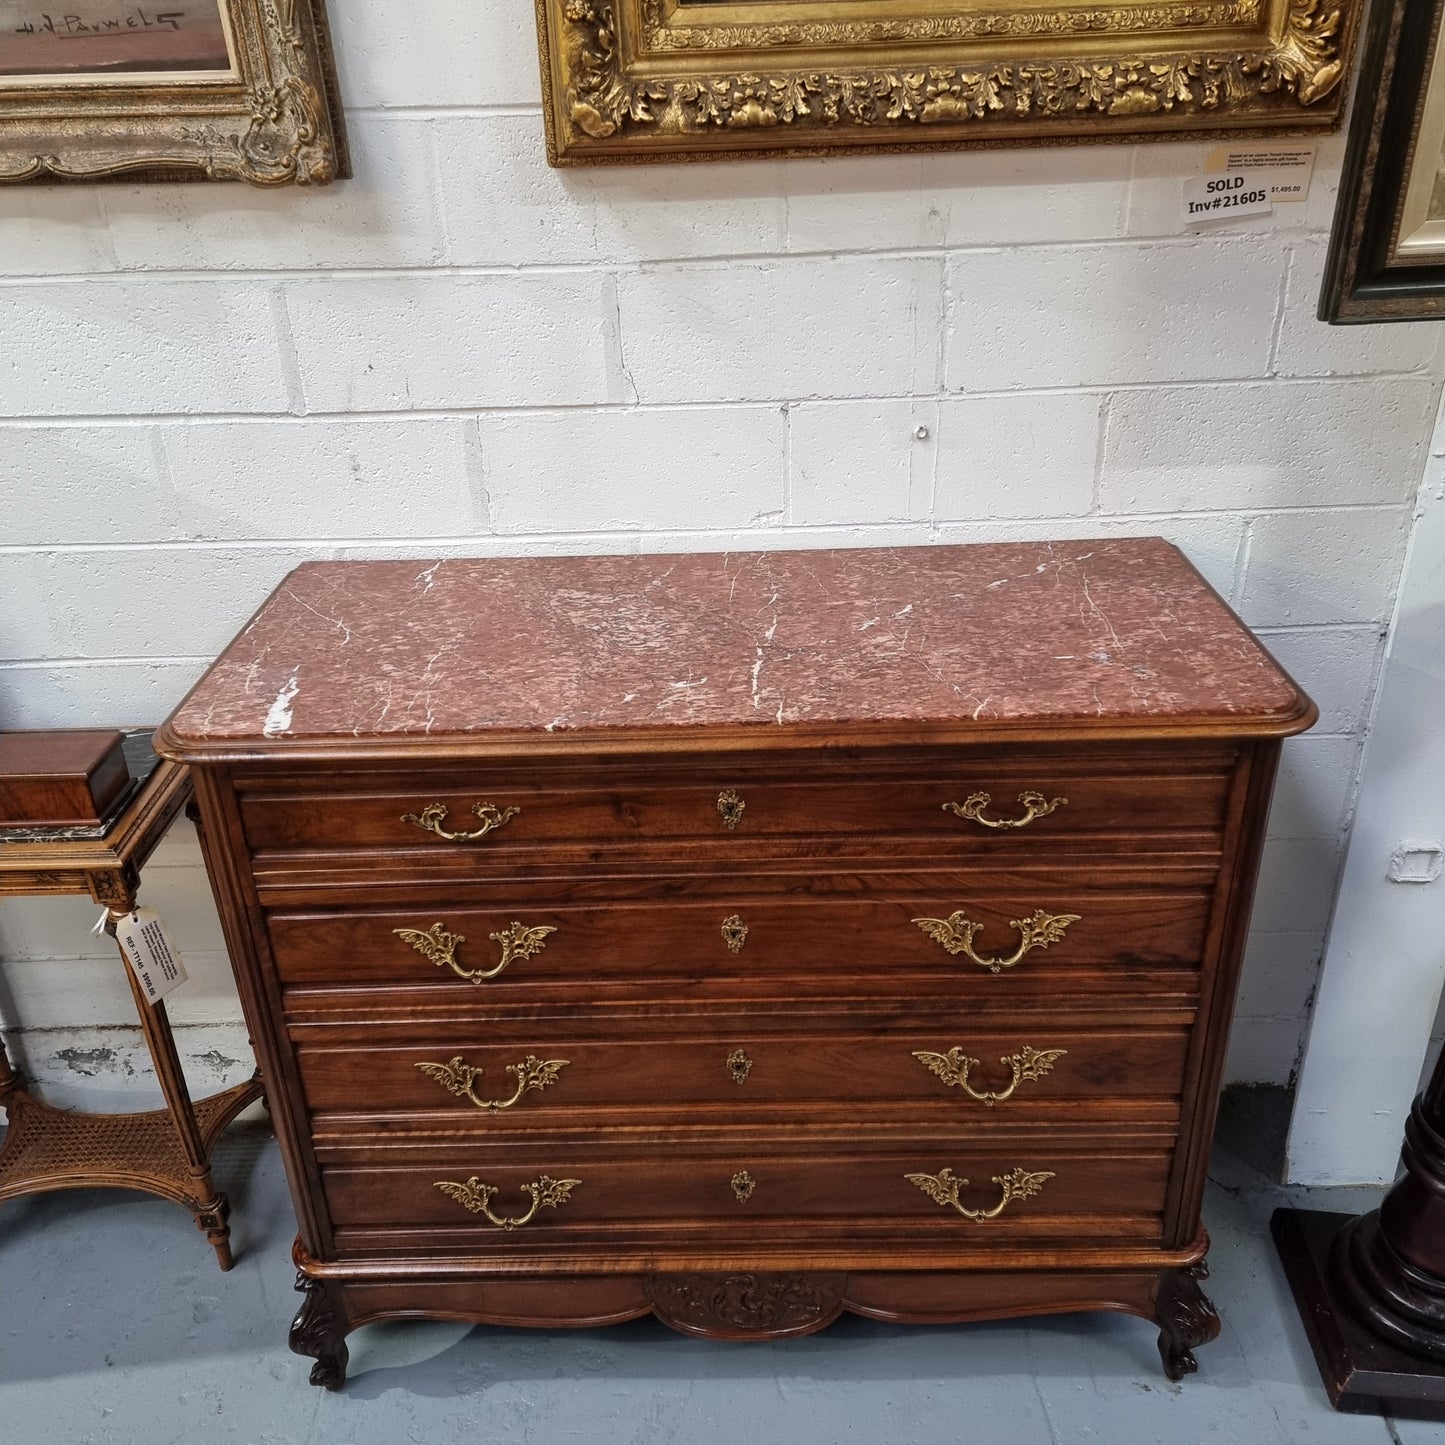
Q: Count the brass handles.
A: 8